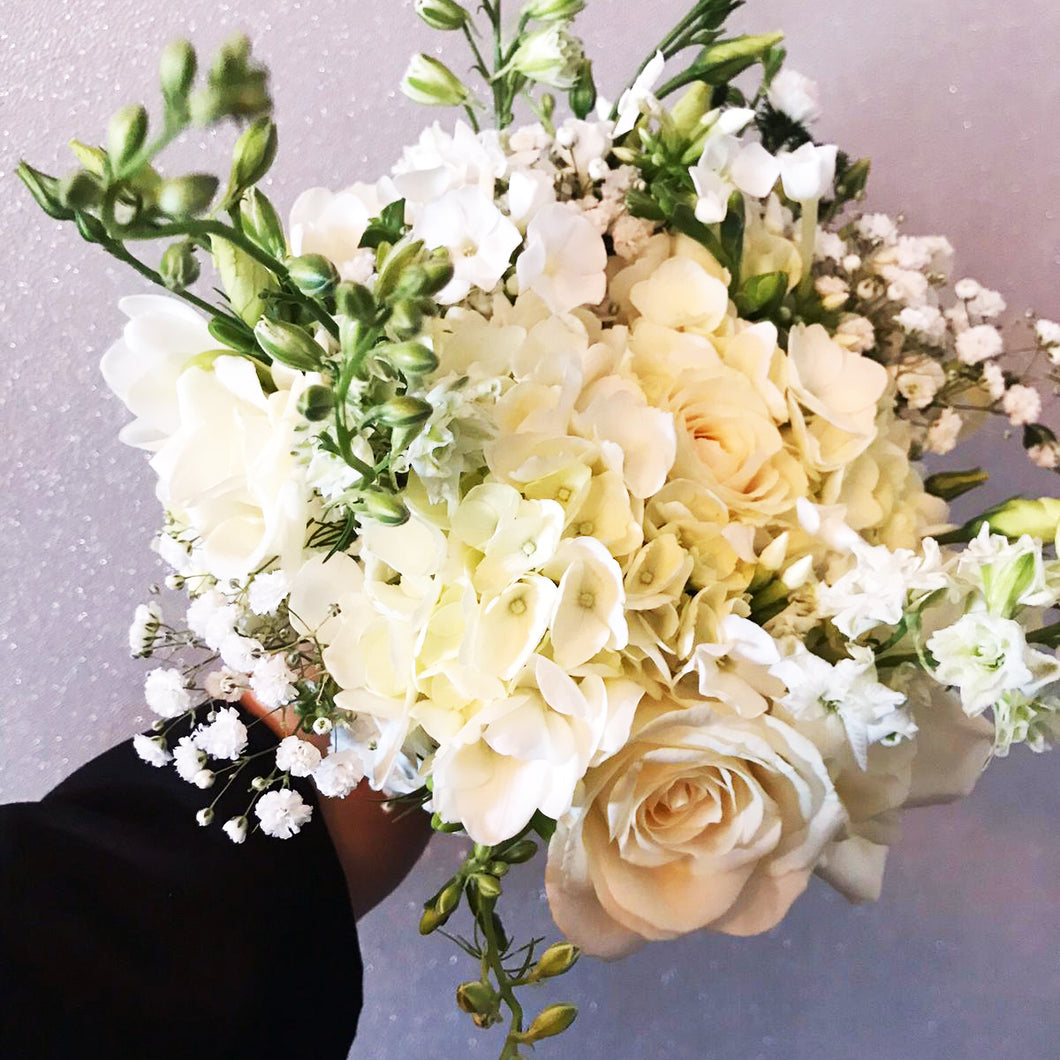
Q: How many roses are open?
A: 2